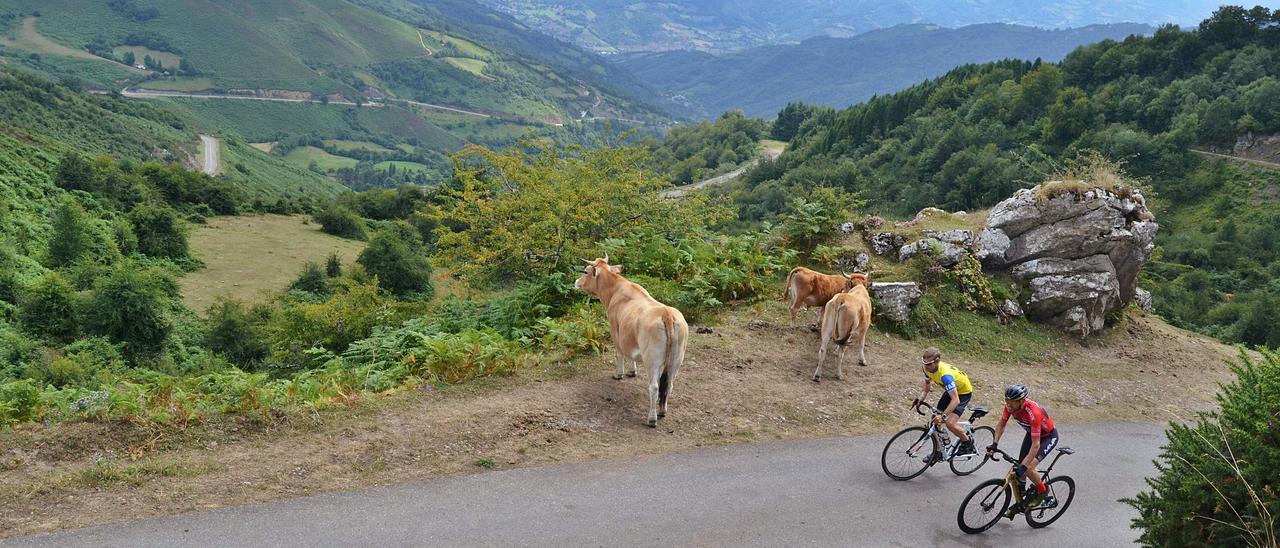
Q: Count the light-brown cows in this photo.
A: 3